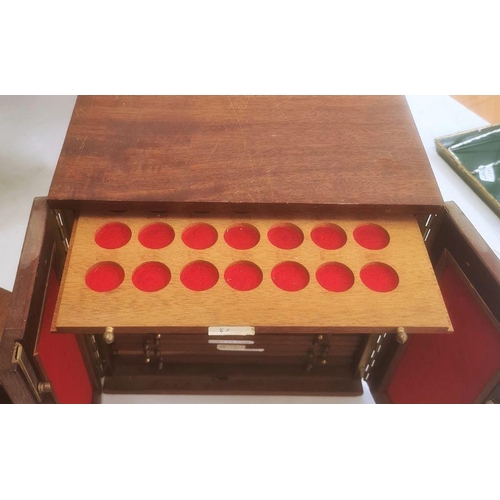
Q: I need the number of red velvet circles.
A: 14